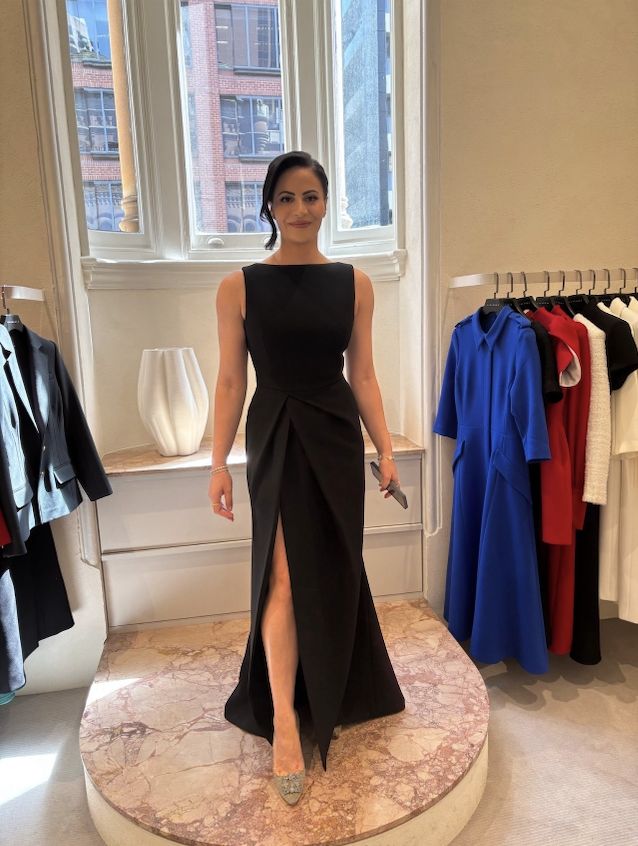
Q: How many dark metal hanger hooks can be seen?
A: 11